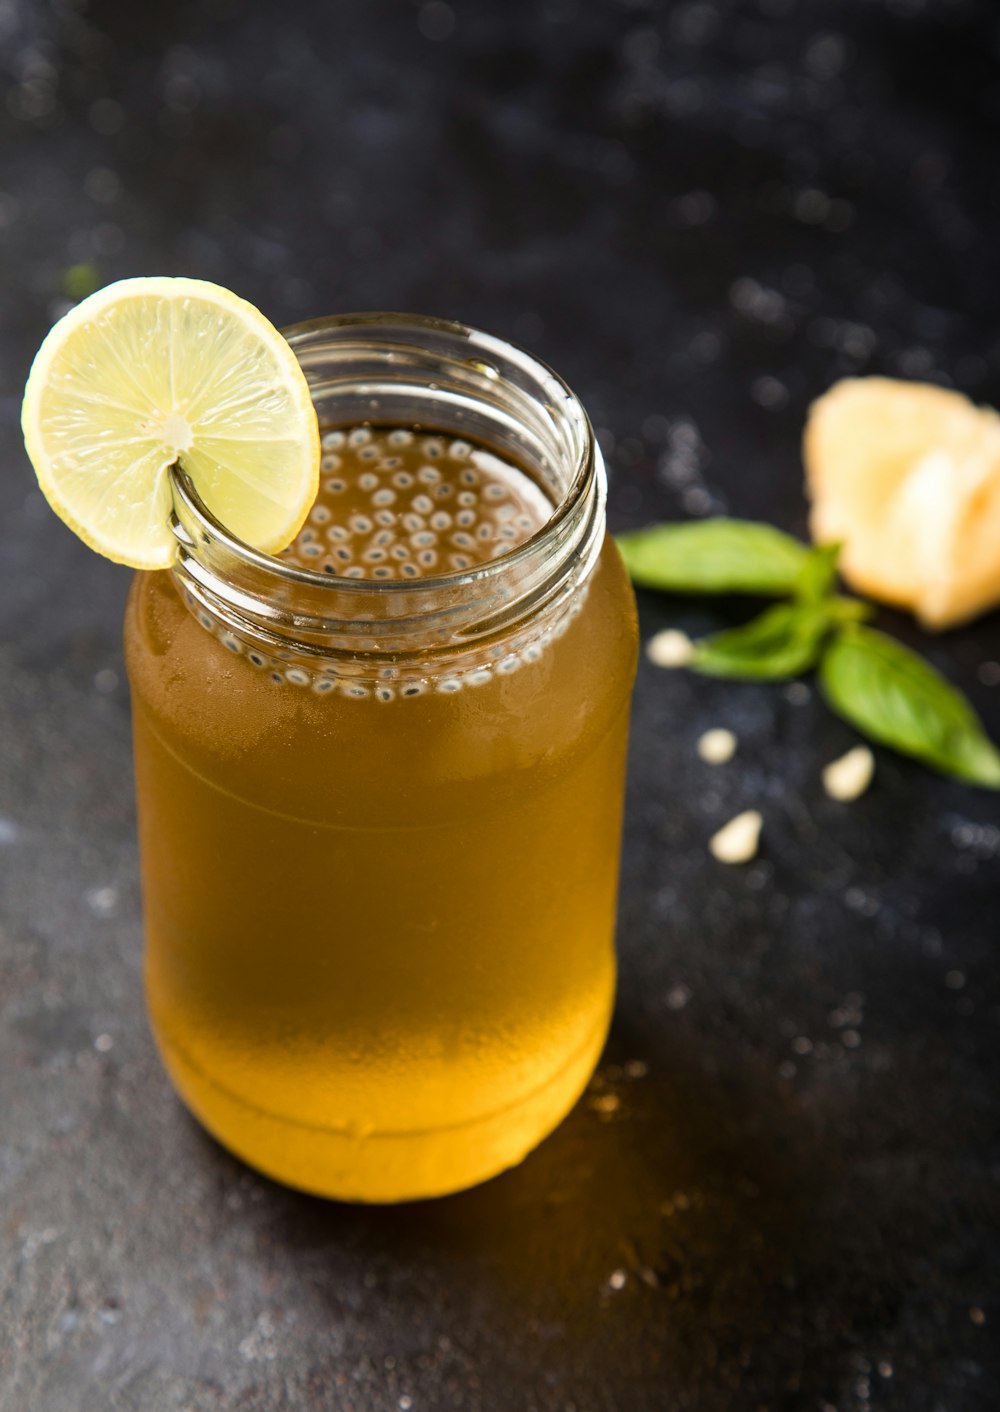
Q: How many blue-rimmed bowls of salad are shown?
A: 0